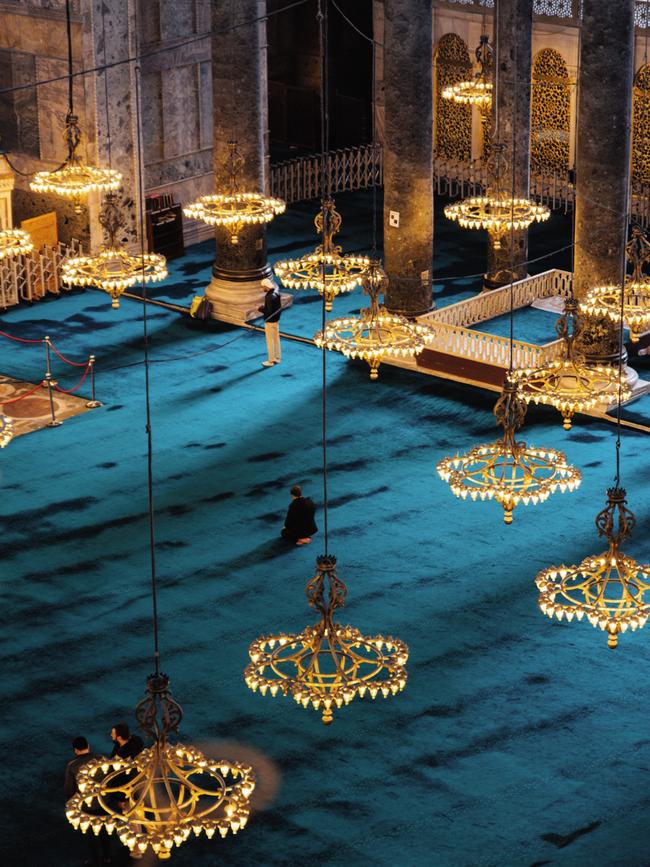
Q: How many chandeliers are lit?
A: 15